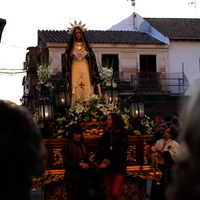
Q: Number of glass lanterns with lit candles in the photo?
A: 4